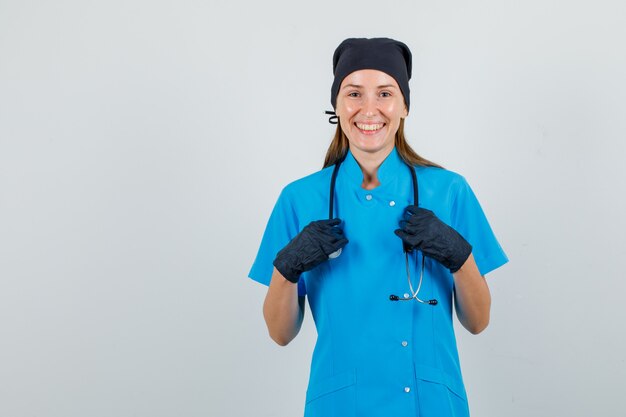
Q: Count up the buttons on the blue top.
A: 5